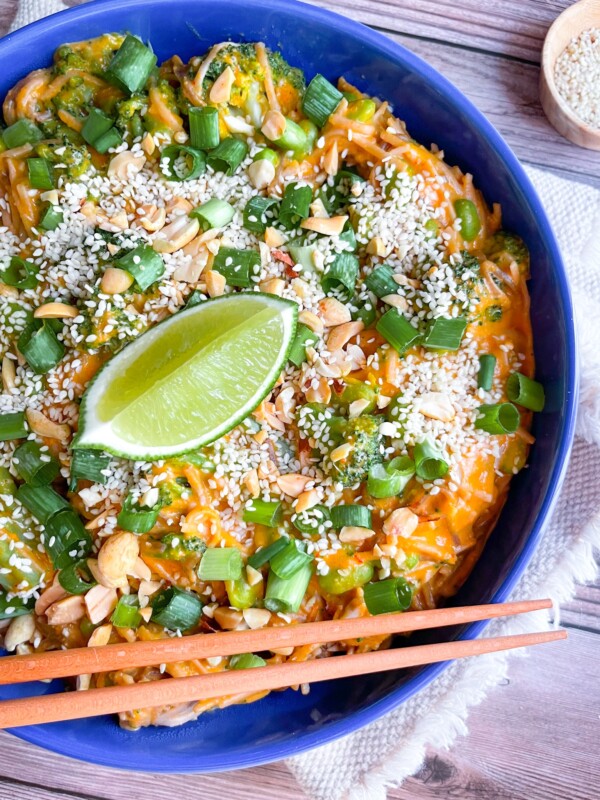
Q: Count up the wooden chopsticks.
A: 2